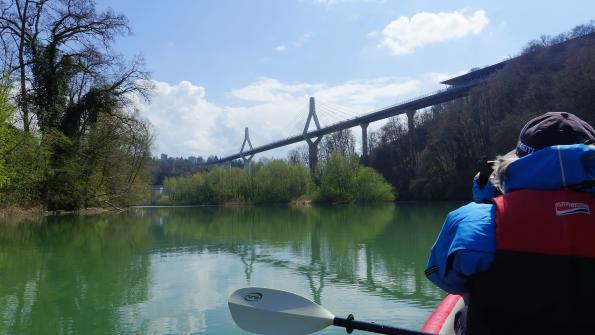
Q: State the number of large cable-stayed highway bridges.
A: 1